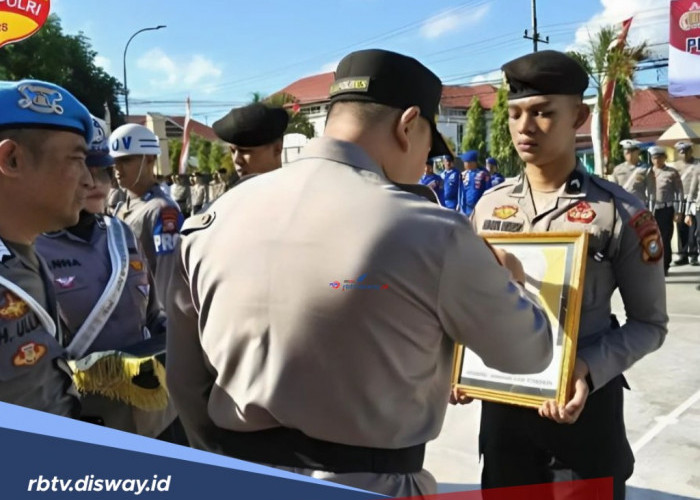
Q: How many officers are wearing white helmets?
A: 1